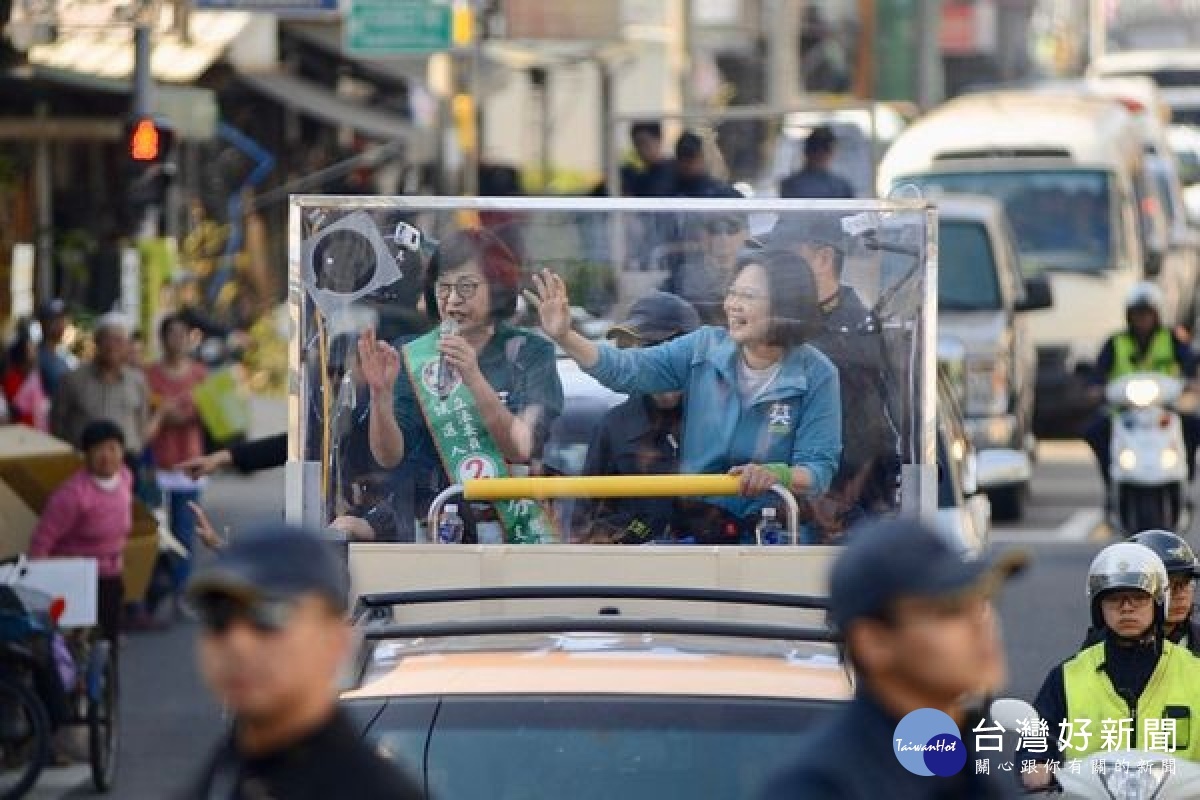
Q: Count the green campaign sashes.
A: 1